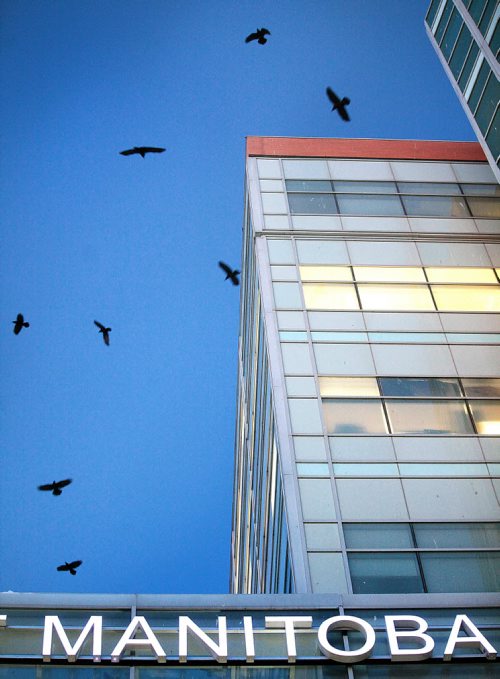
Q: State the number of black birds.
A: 8